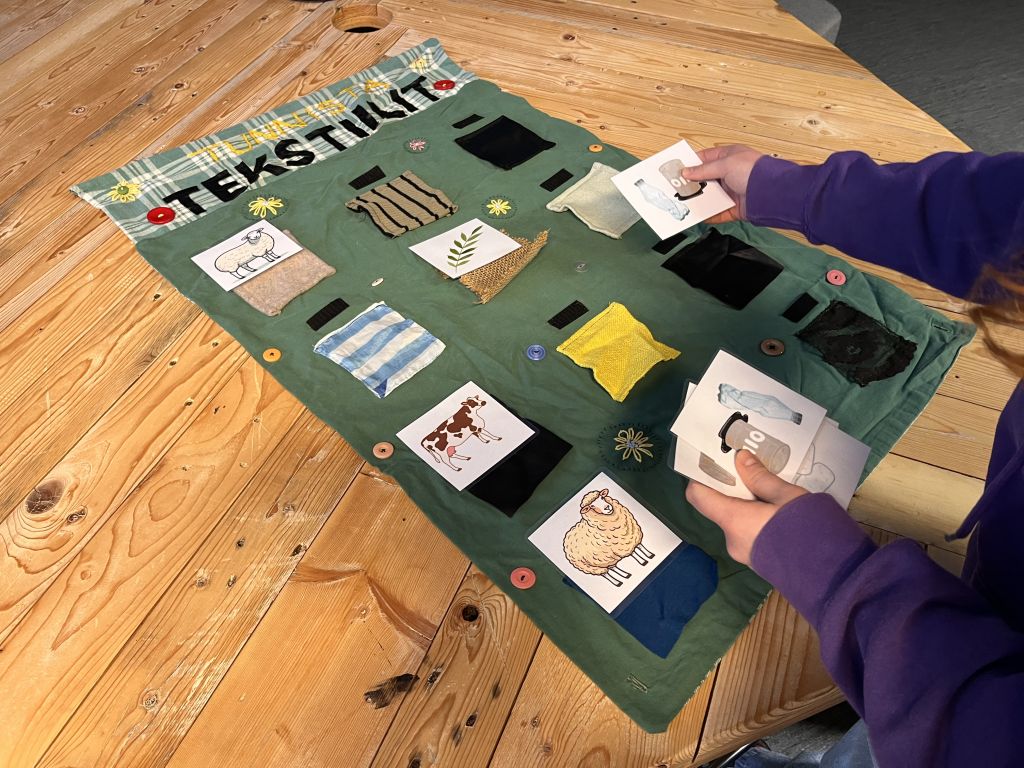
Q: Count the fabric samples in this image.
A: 11